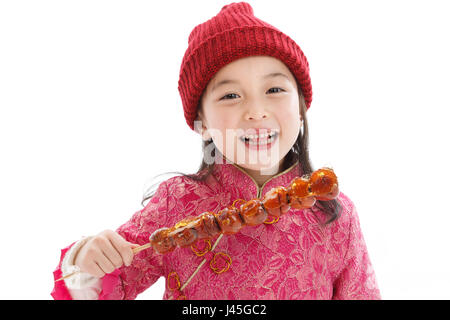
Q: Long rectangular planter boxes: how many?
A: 0